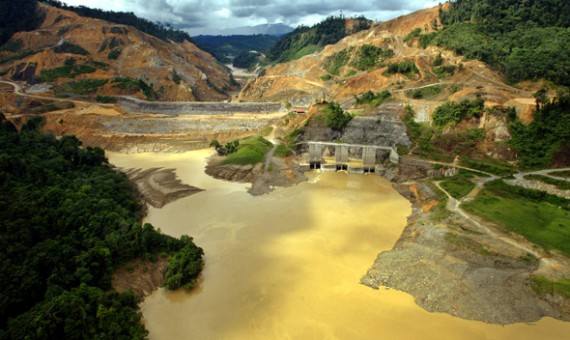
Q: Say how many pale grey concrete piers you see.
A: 3